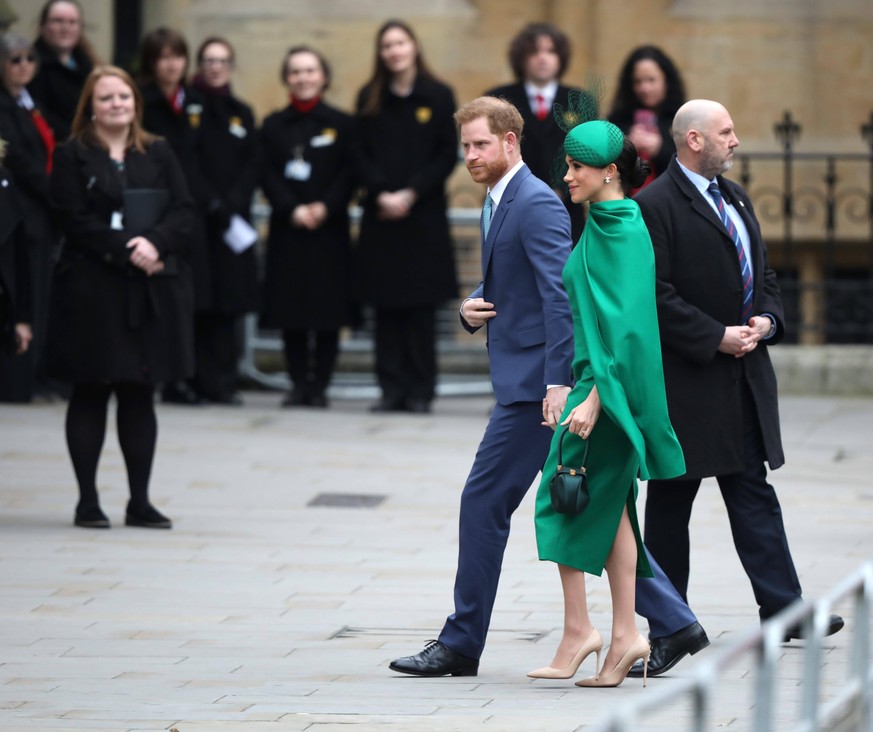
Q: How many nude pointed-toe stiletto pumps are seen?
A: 2